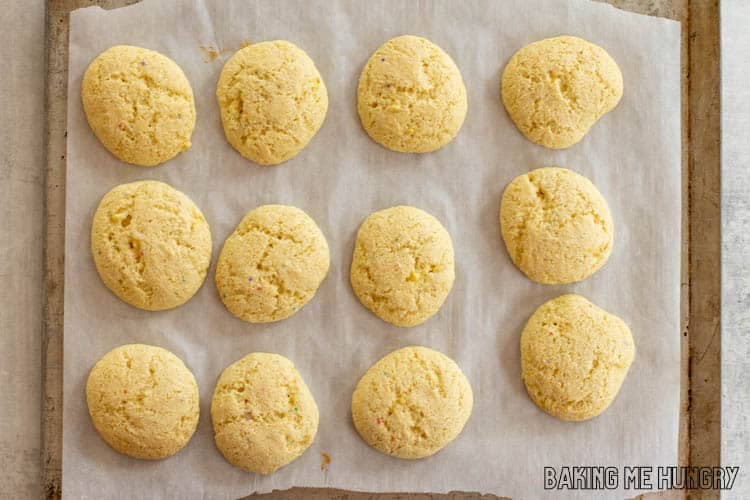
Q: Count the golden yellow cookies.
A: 12